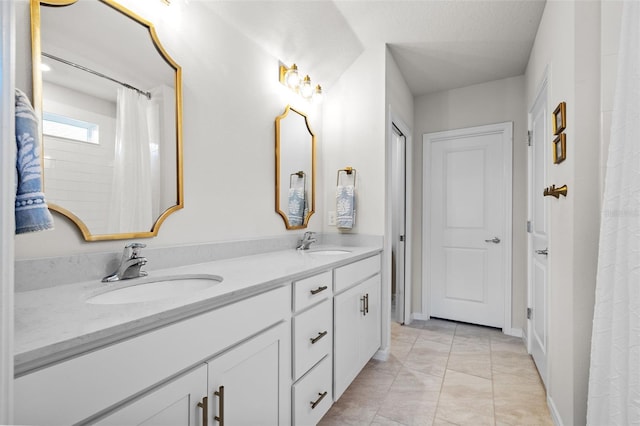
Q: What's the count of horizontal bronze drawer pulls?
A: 3